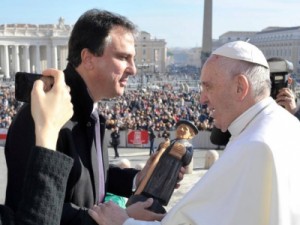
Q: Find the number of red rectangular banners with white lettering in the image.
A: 1